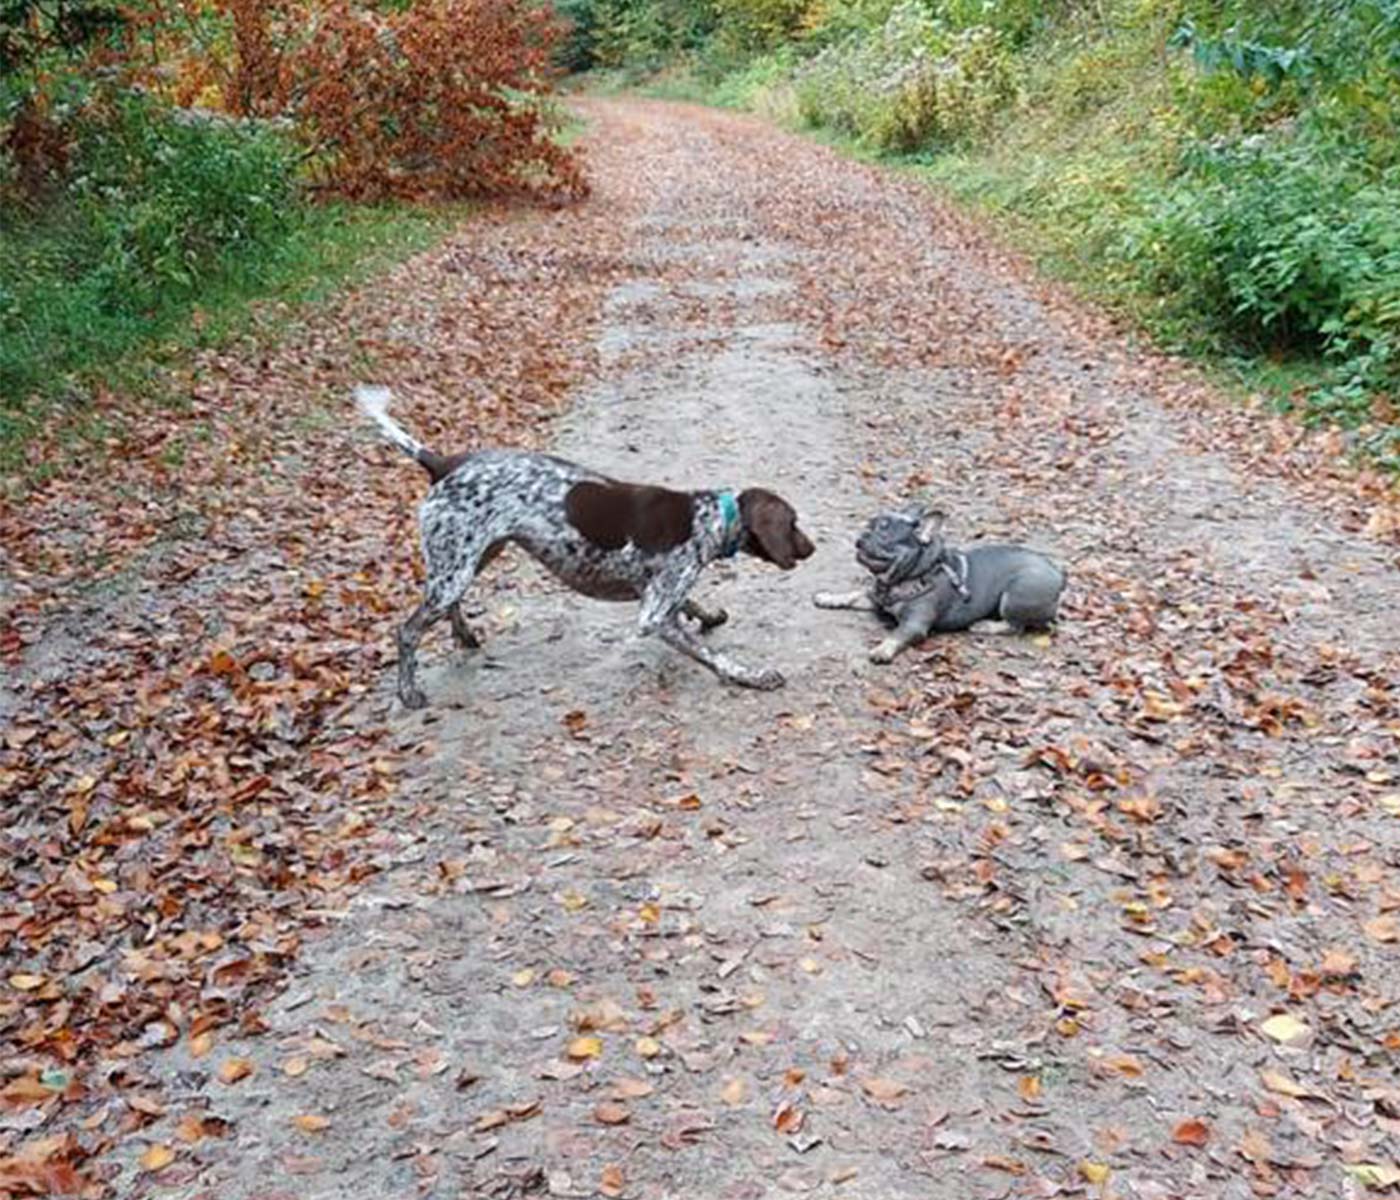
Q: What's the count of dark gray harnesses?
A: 1